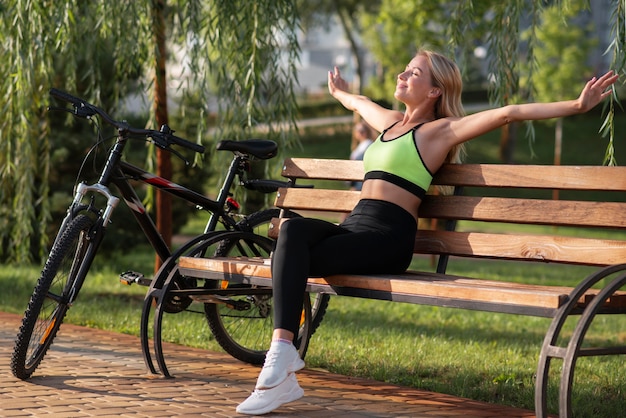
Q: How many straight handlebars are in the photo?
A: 1